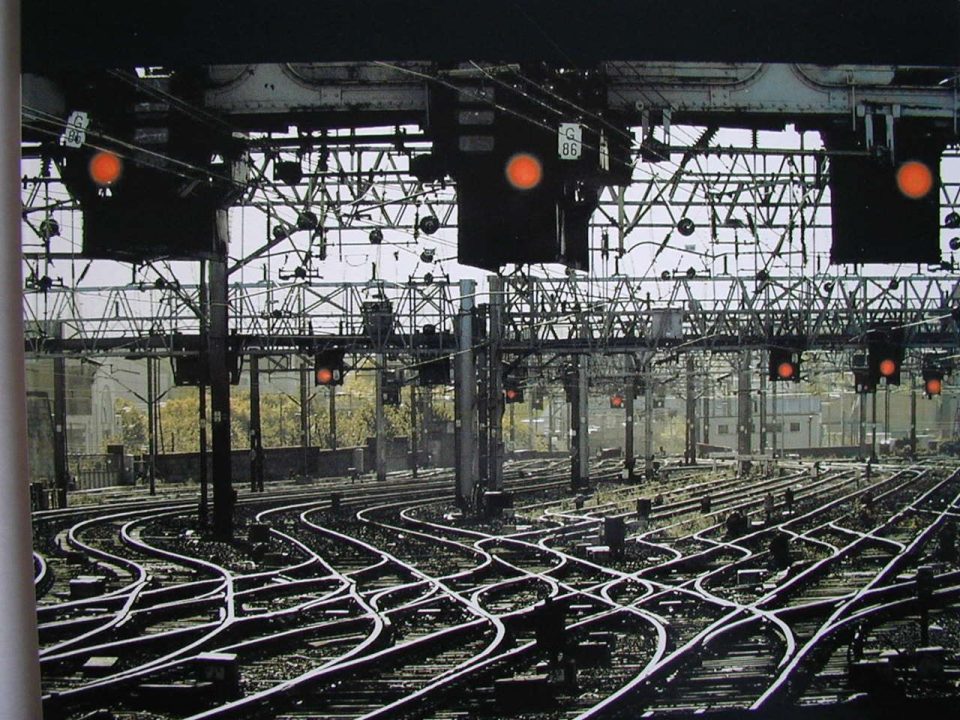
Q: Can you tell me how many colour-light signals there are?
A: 9